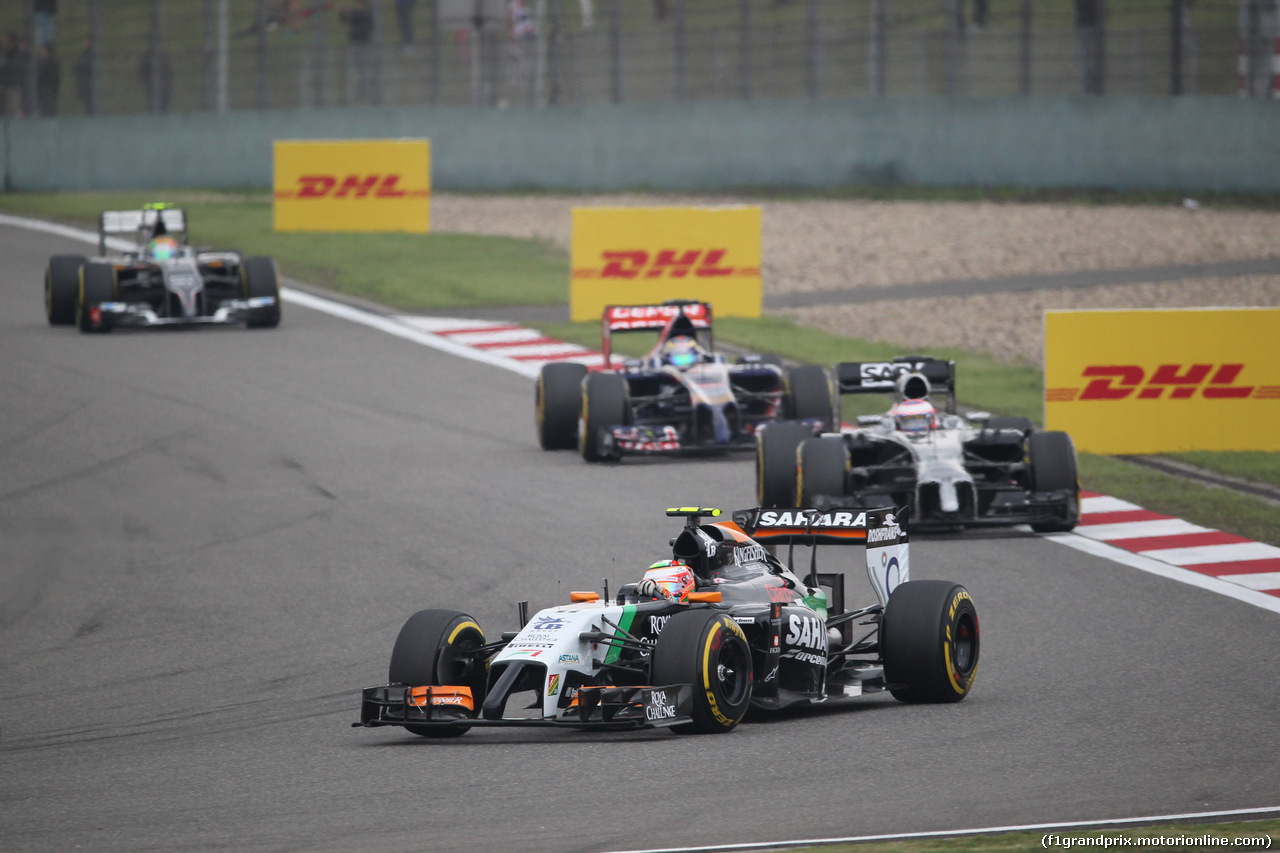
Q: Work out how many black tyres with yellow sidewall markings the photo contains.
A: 12